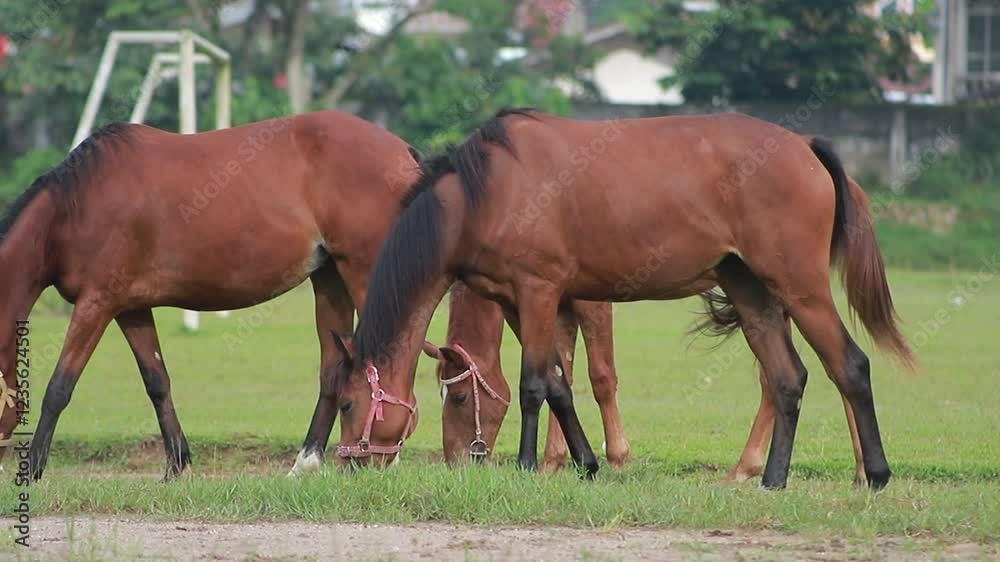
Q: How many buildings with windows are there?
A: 1